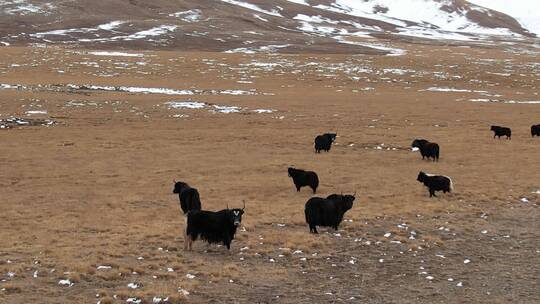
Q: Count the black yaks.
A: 9